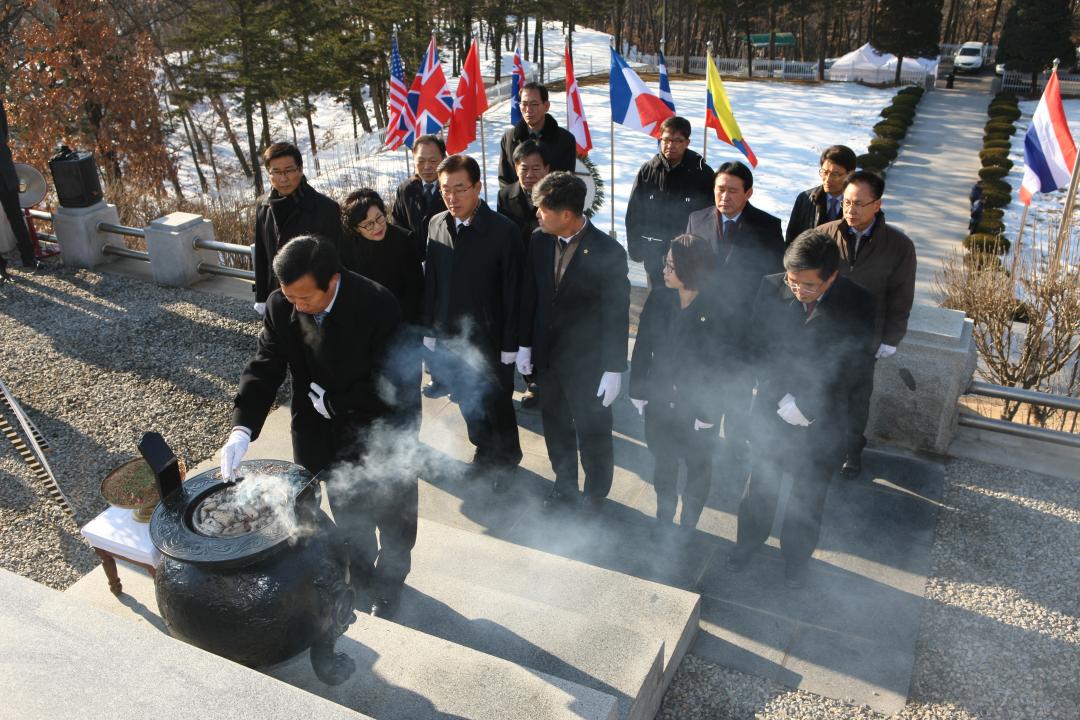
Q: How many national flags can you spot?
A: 9